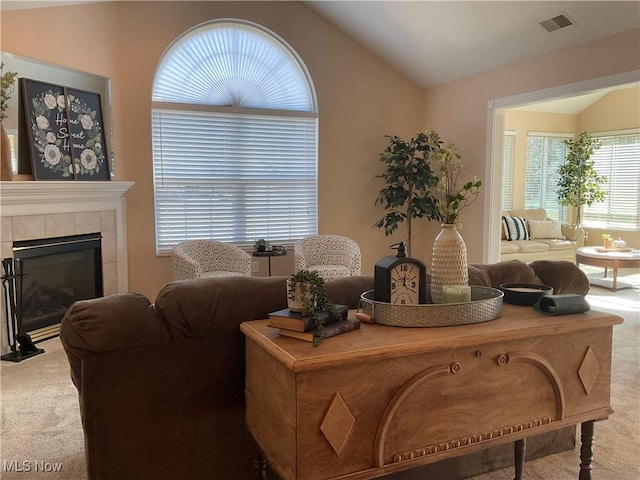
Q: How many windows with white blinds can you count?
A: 4